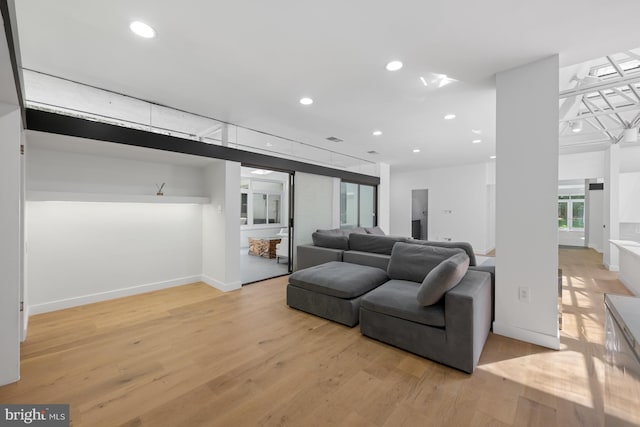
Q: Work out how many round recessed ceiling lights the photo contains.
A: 8